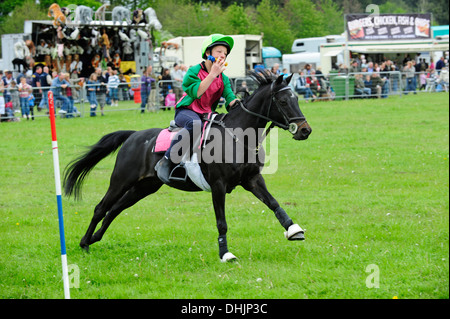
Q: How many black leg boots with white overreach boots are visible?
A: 2